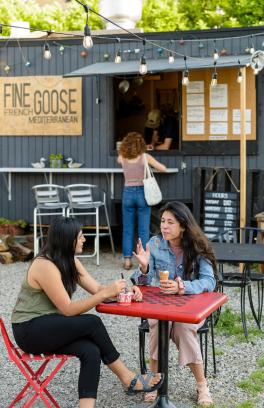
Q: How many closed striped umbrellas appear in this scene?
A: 0